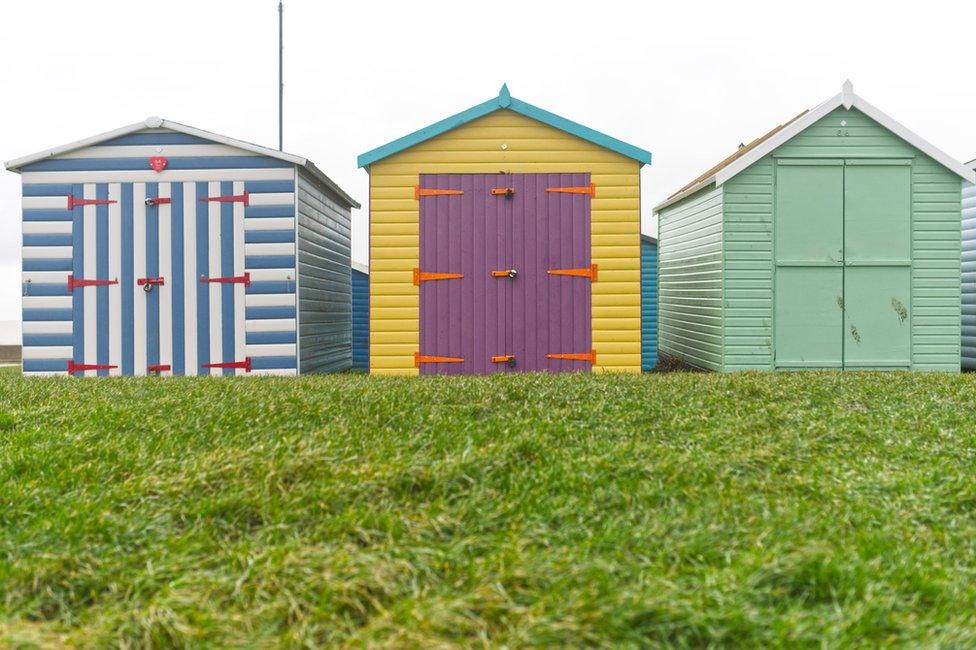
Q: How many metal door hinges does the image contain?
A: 12